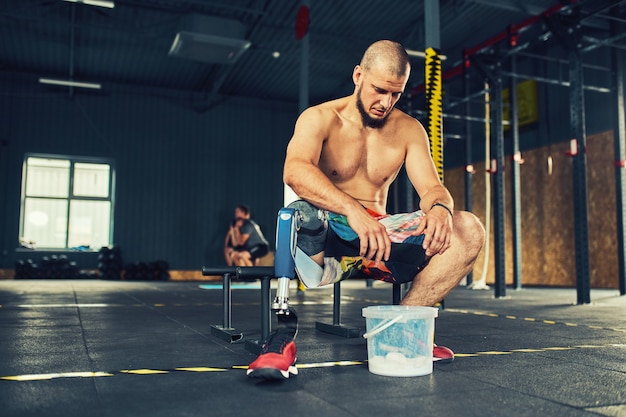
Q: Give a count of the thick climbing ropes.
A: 1